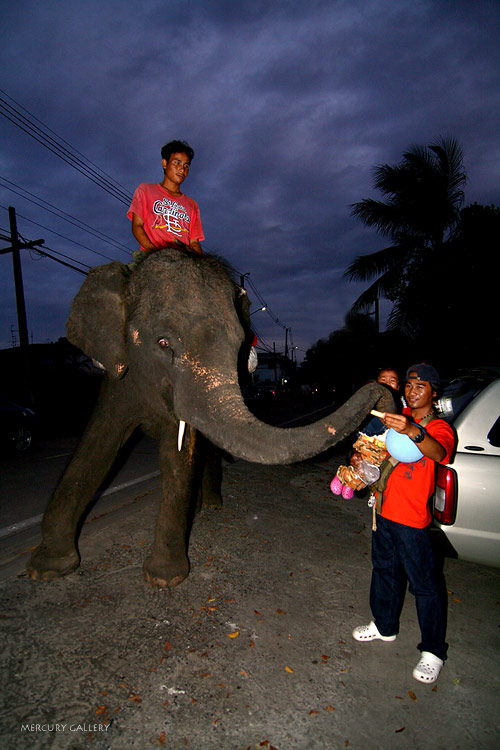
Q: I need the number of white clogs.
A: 2